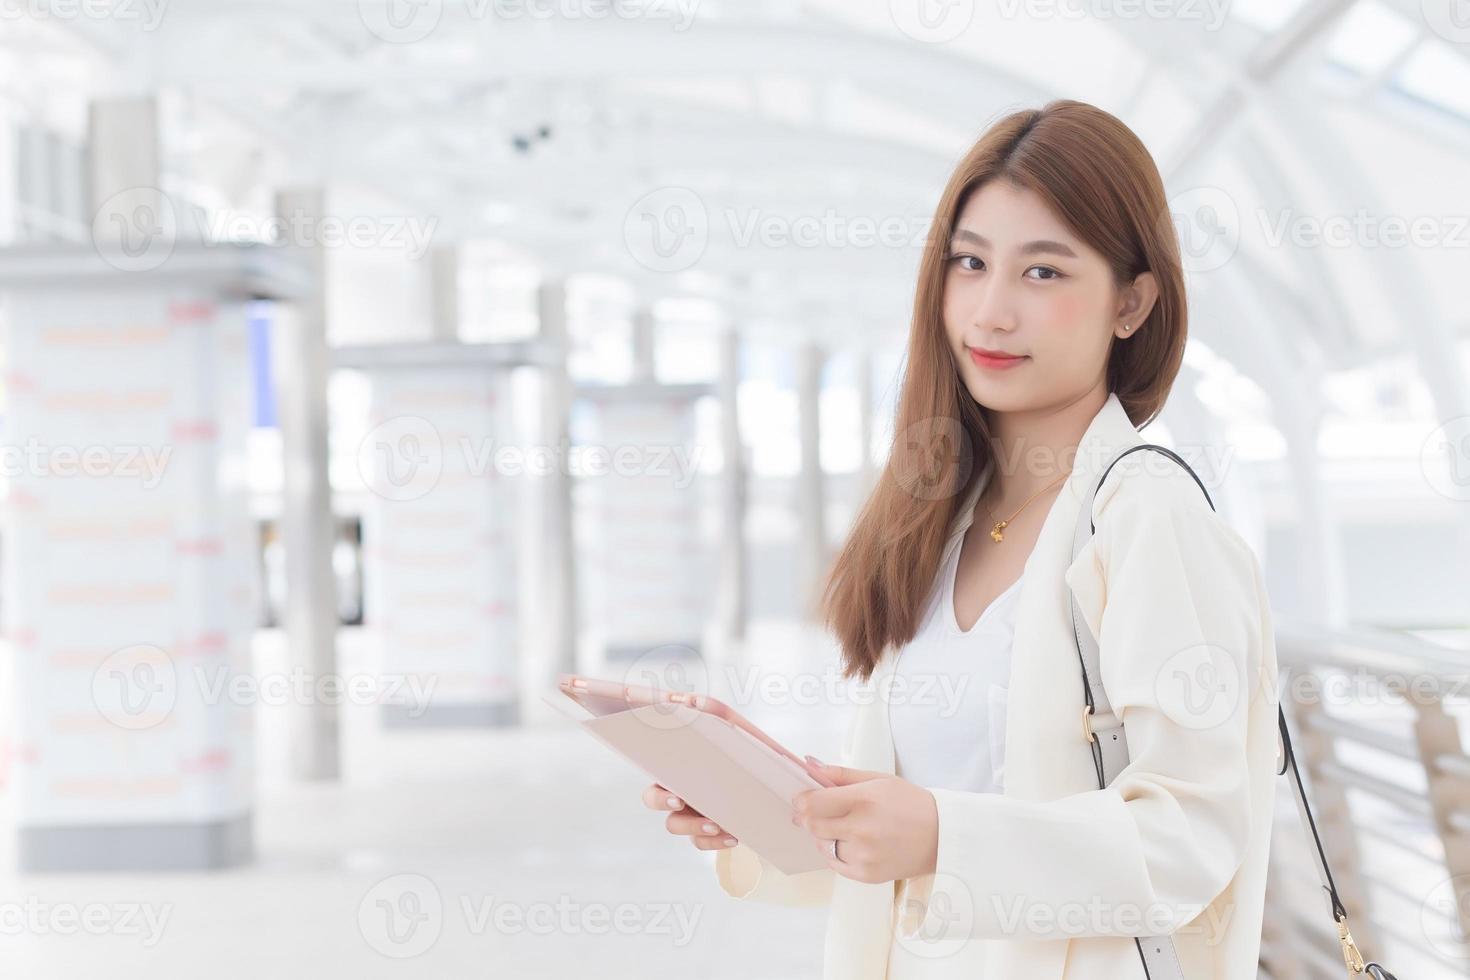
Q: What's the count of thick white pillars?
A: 3